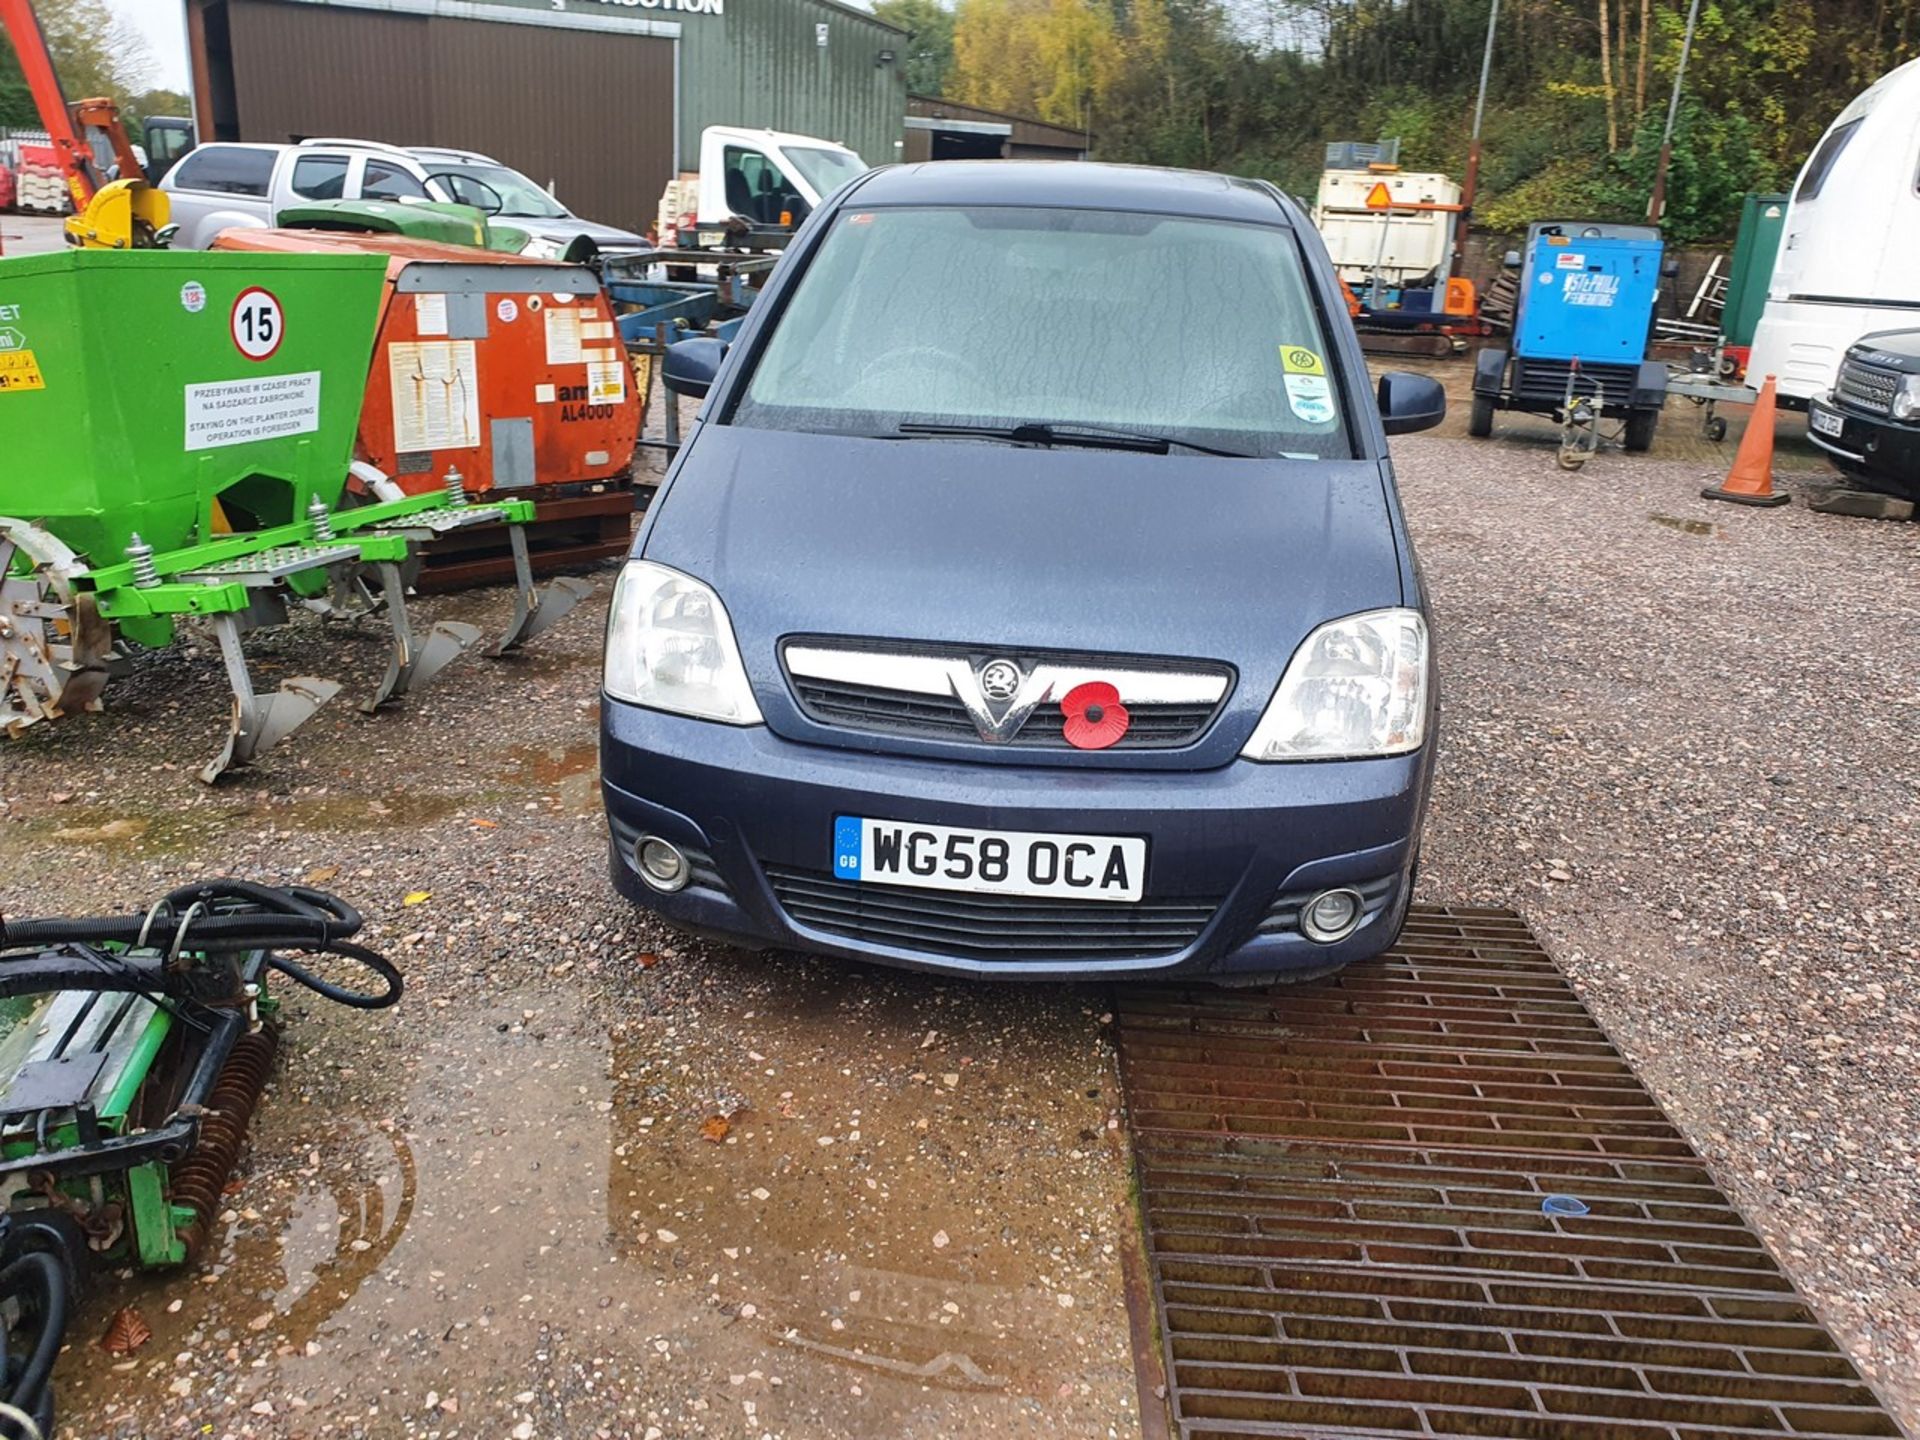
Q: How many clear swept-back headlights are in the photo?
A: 2